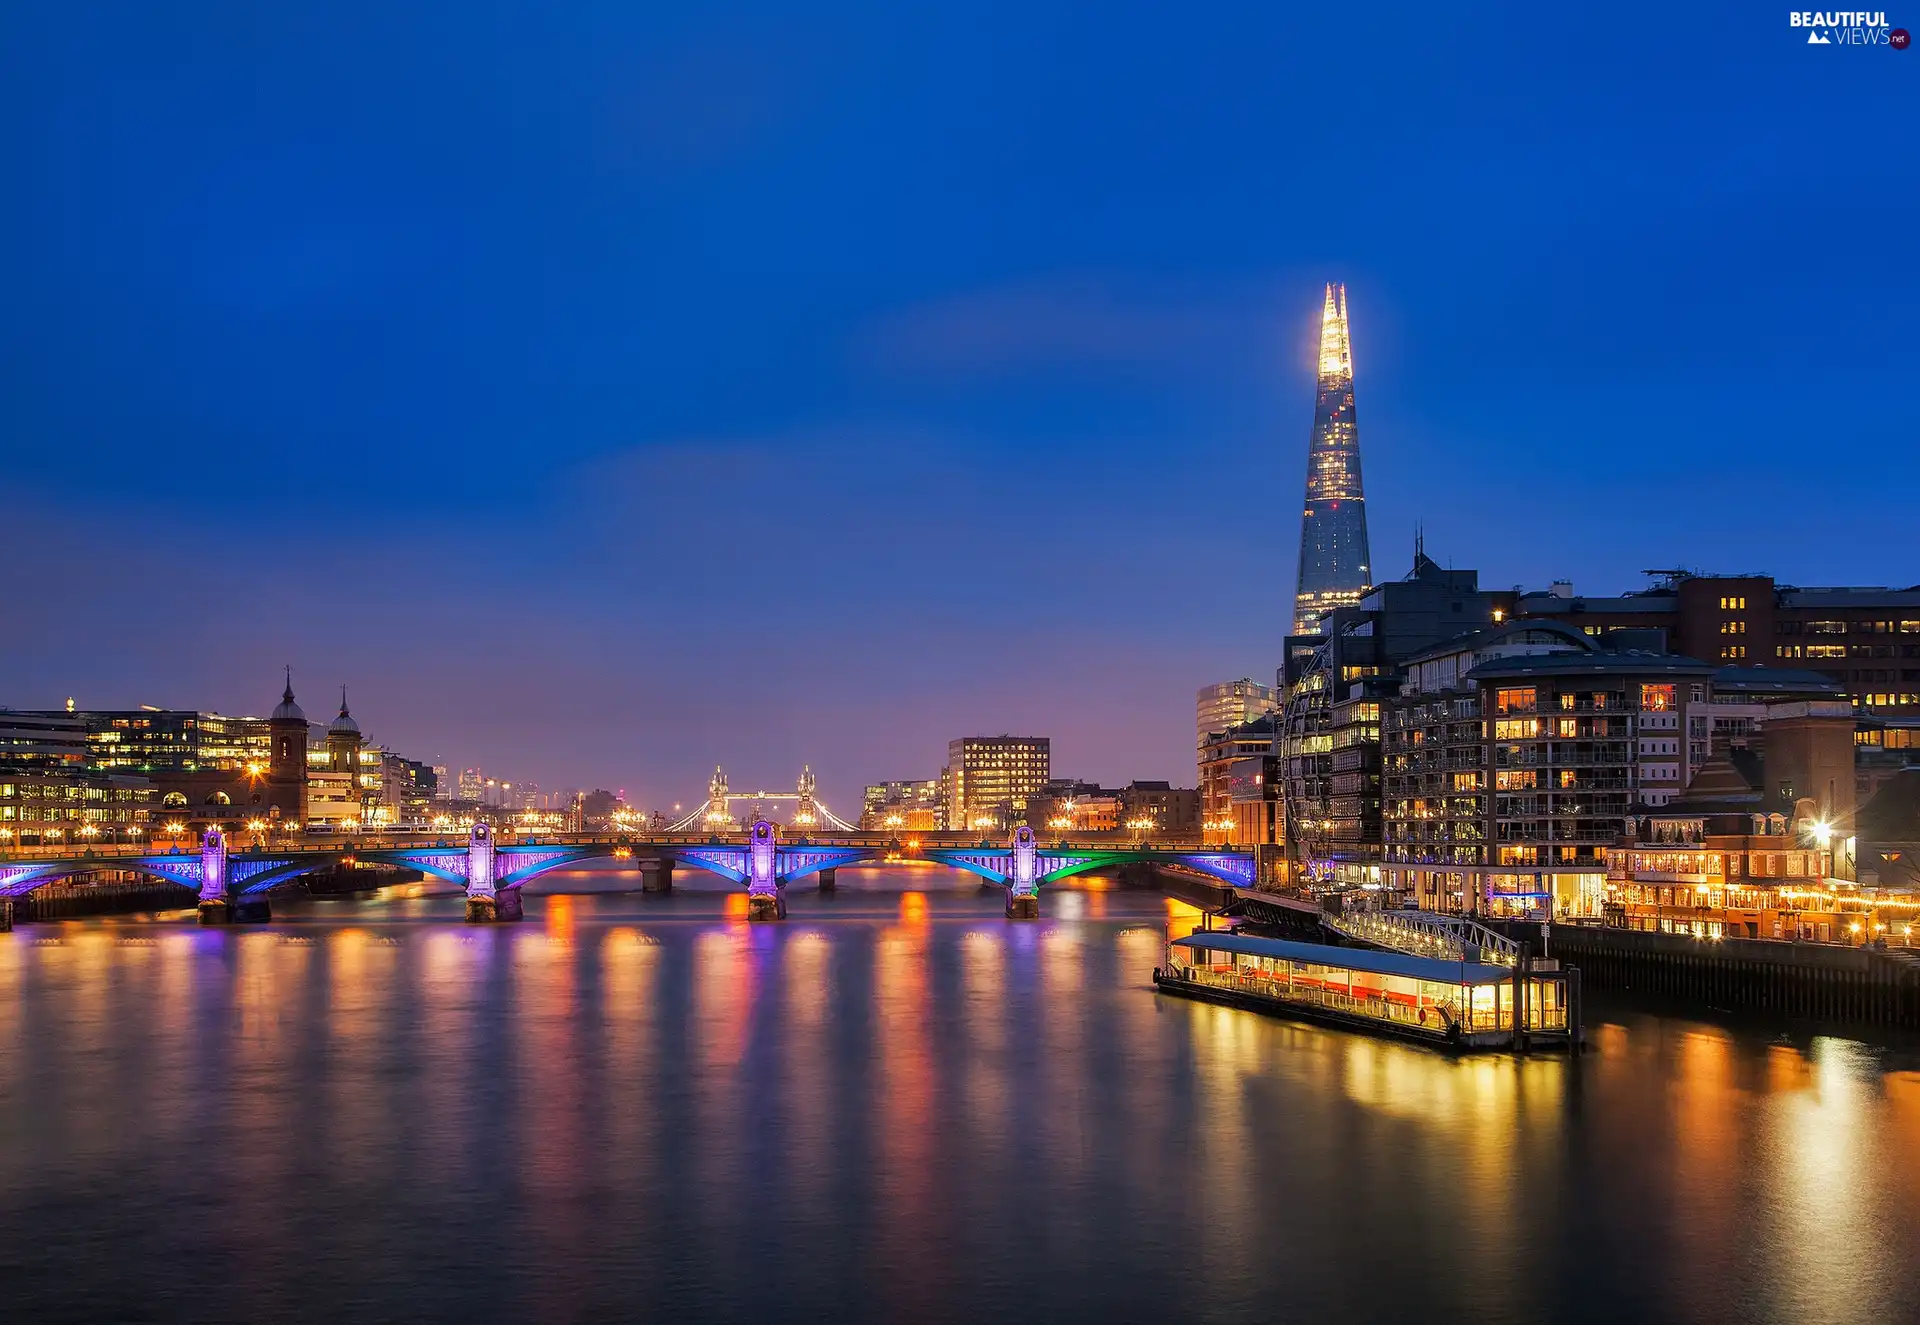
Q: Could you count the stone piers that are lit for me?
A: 4